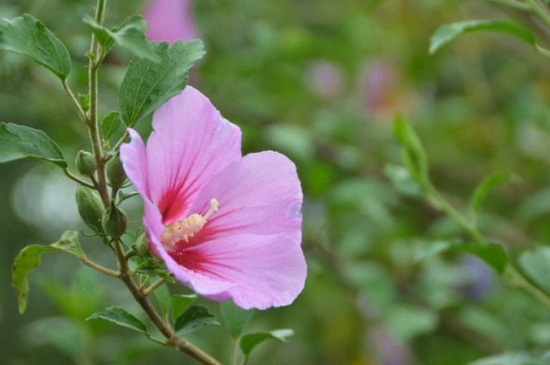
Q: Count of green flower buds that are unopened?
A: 4